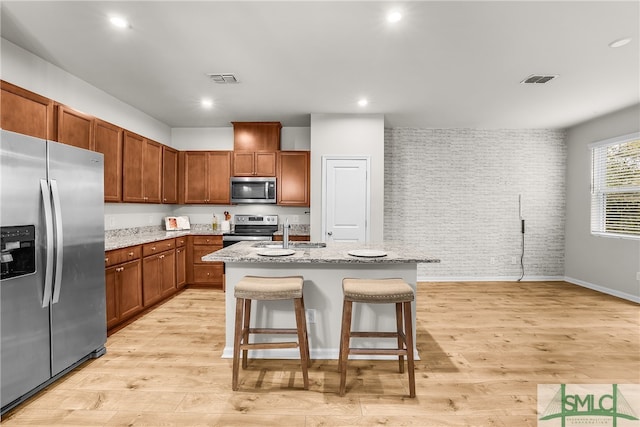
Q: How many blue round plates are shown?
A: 0